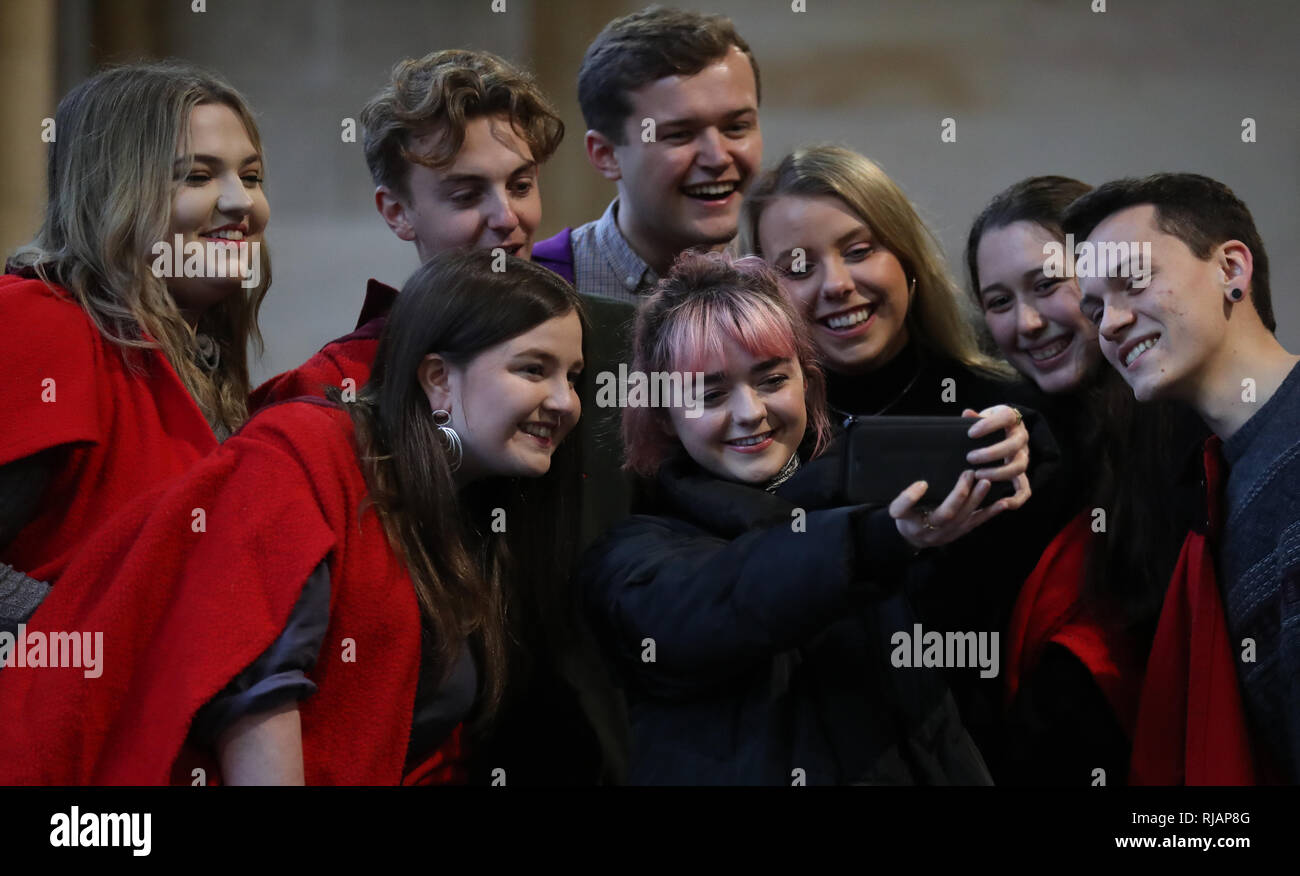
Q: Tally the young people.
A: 8